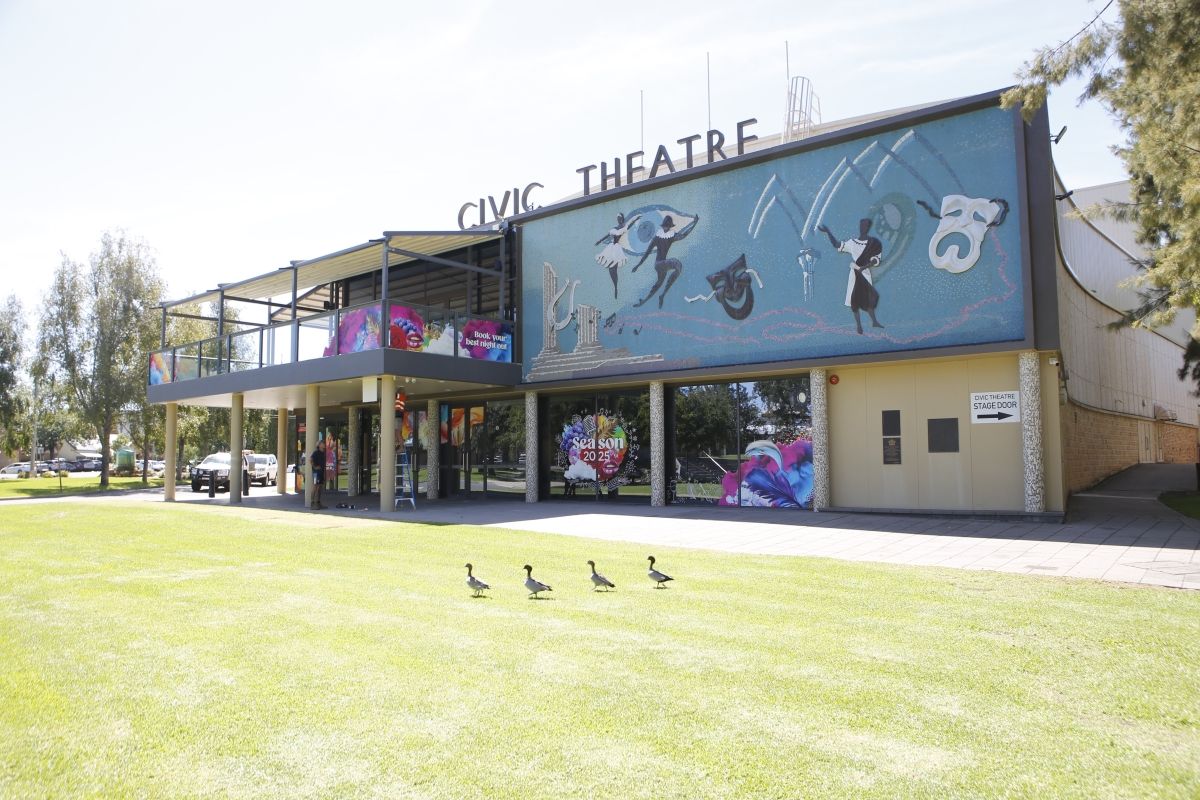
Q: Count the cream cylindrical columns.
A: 5